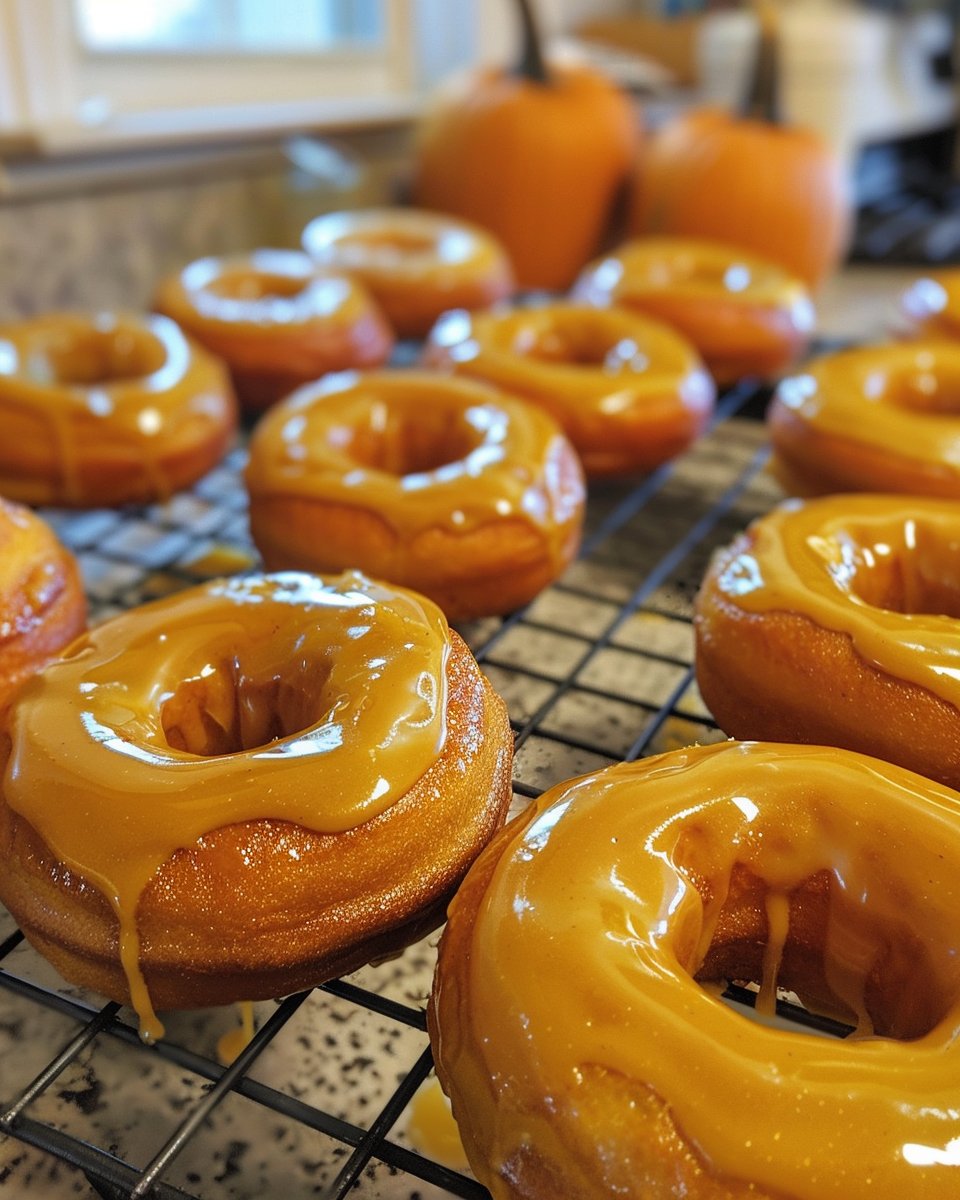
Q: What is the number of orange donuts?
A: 12